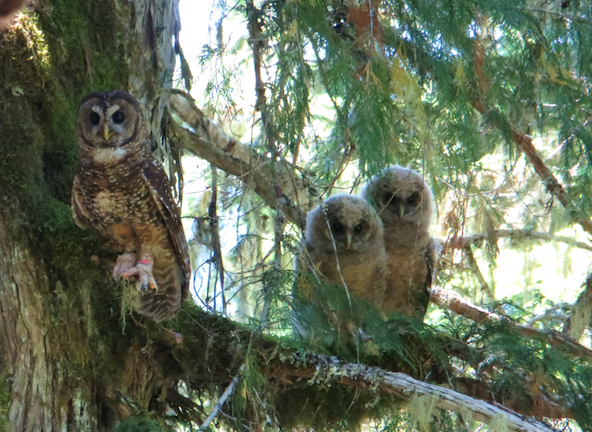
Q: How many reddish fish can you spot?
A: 0